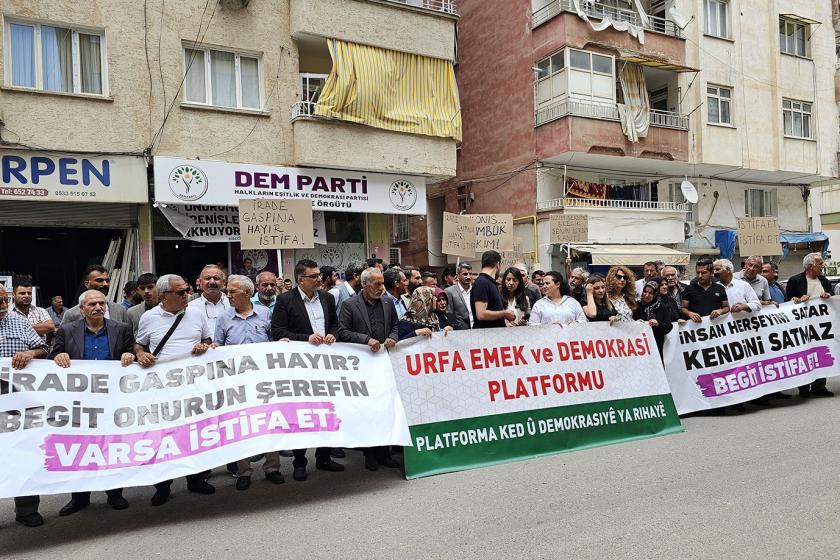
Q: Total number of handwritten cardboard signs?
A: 6